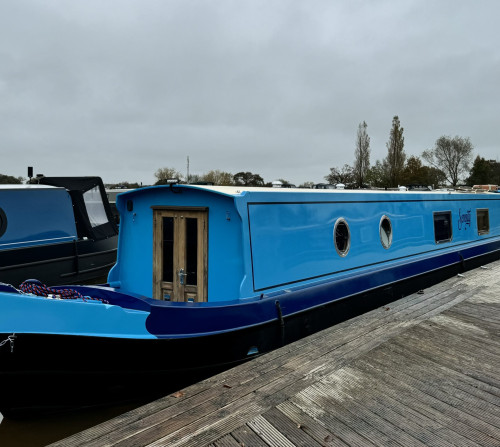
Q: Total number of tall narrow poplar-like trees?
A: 2